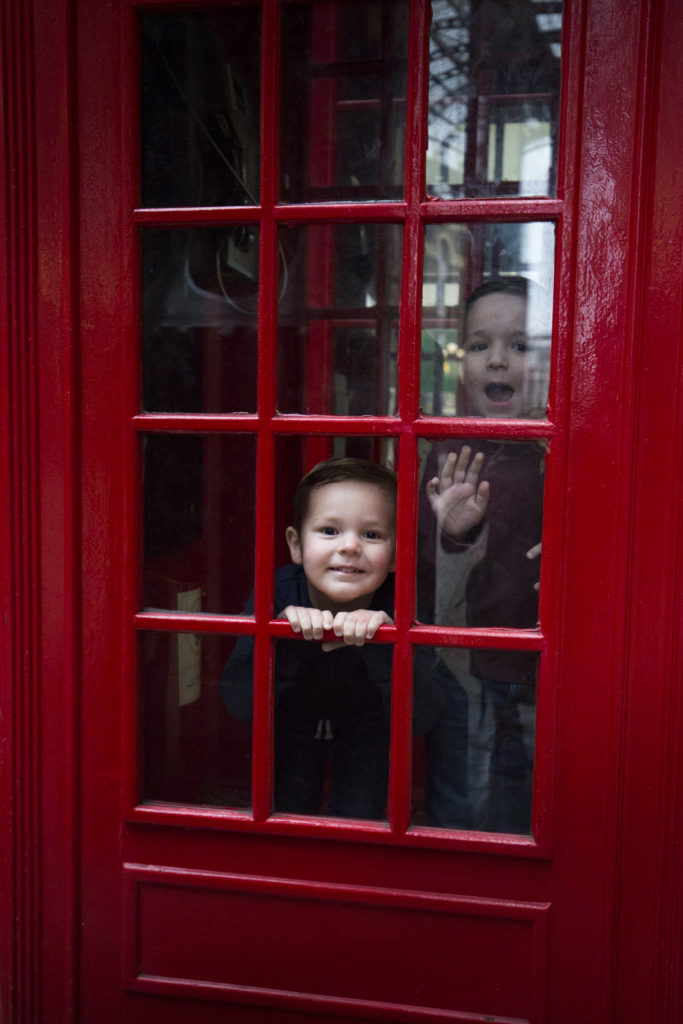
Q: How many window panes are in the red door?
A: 12